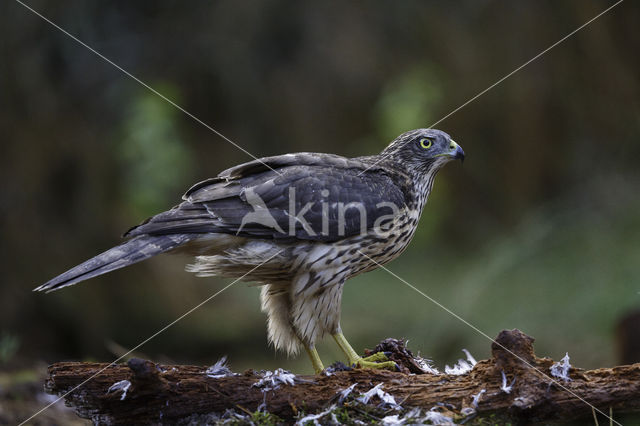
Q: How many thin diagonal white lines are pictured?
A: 4